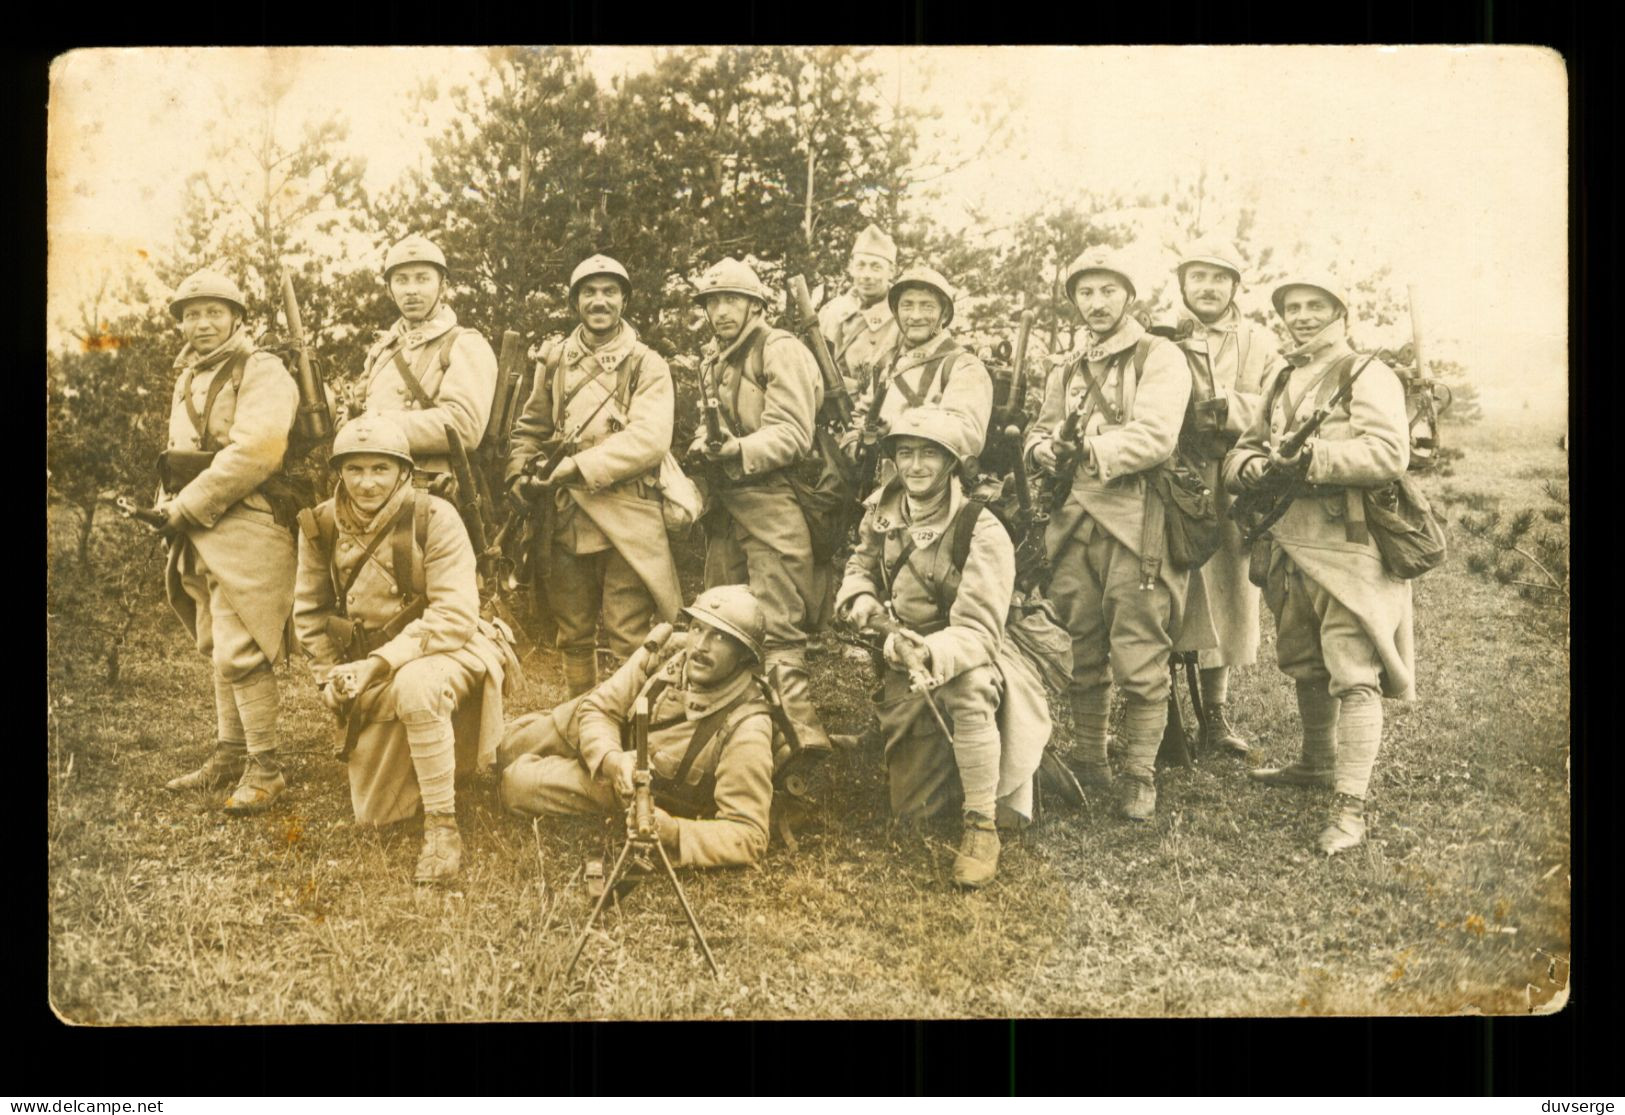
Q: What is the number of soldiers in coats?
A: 12